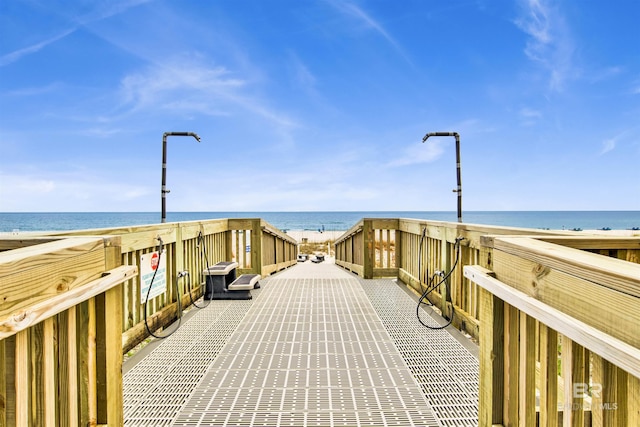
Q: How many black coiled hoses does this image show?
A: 4